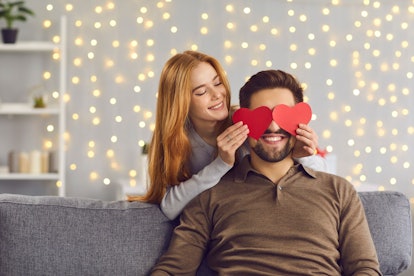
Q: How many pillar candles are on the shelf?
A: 3